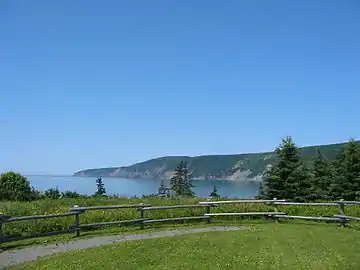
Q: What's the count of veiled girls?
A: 0